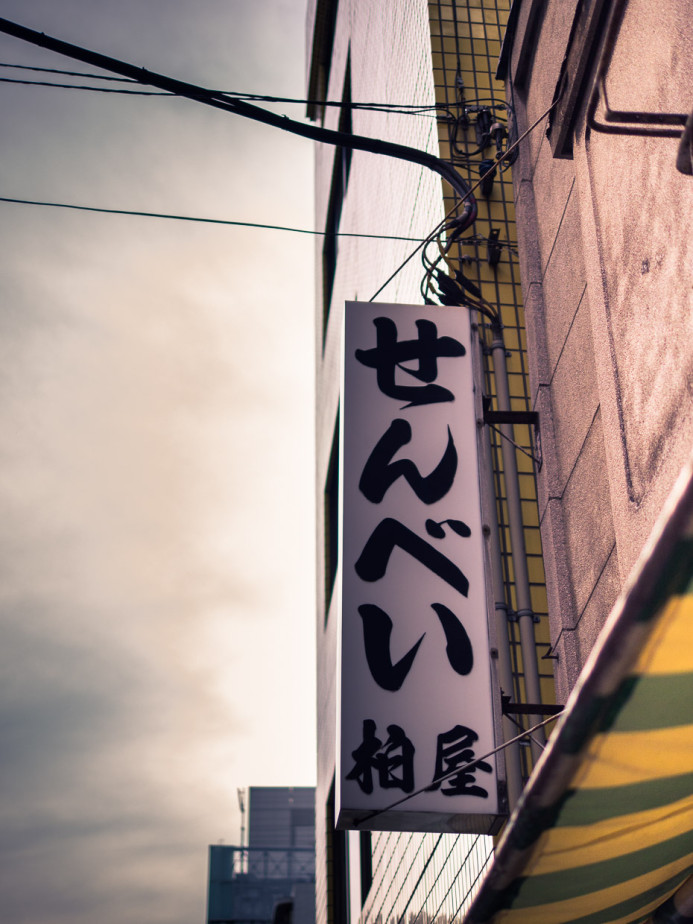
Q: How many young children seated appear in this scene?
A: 0